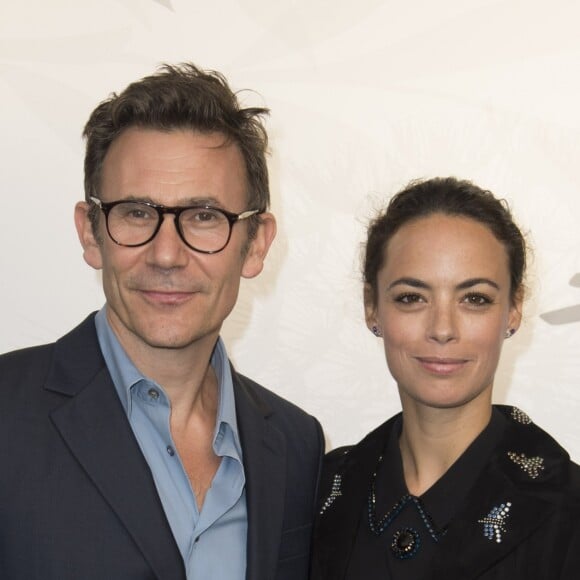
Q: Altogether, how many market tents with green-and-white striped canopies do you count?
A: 0